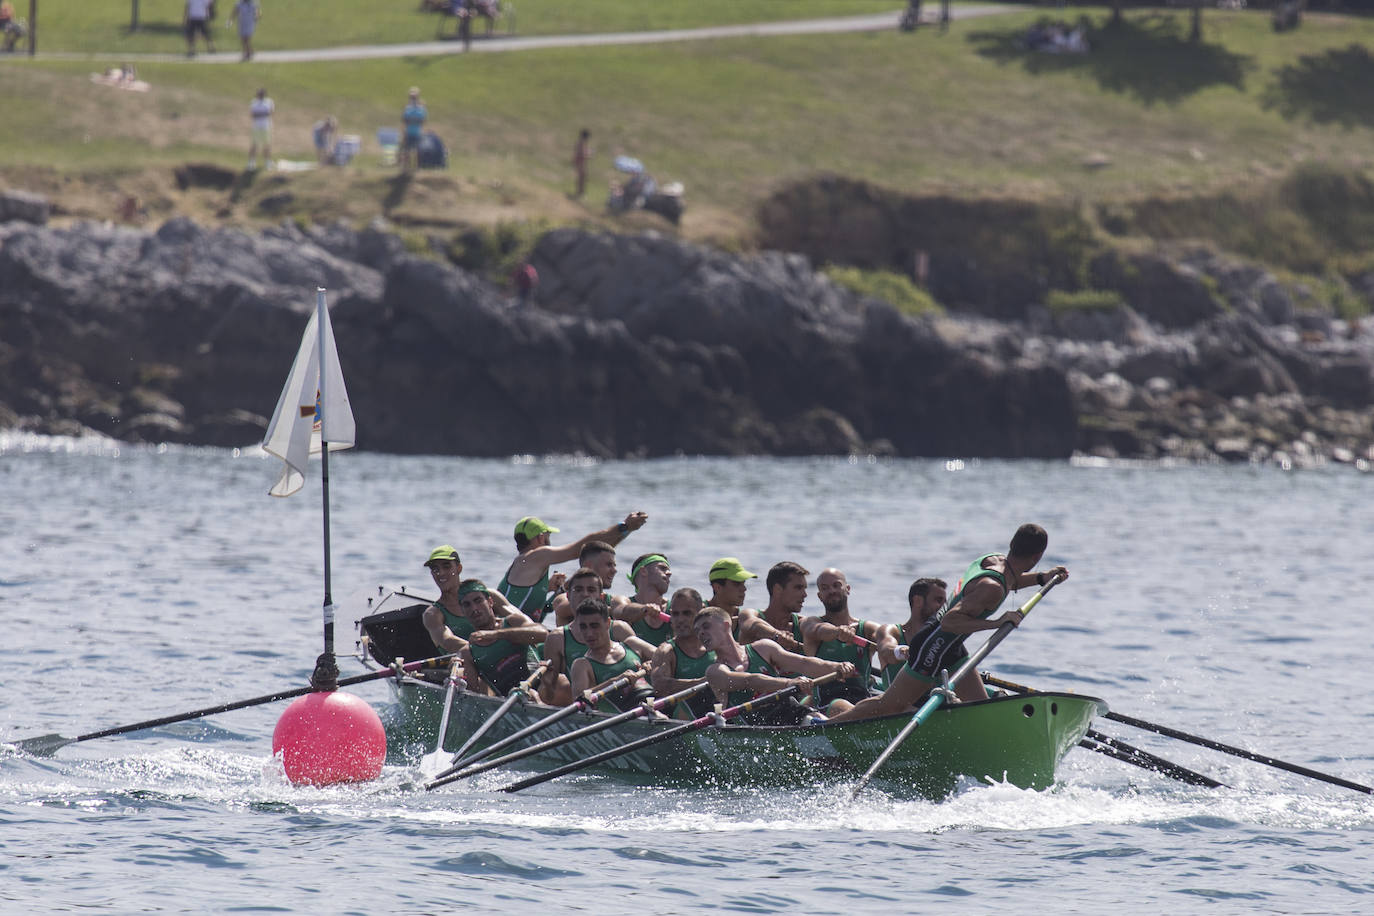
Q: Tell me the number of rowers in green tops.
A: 14